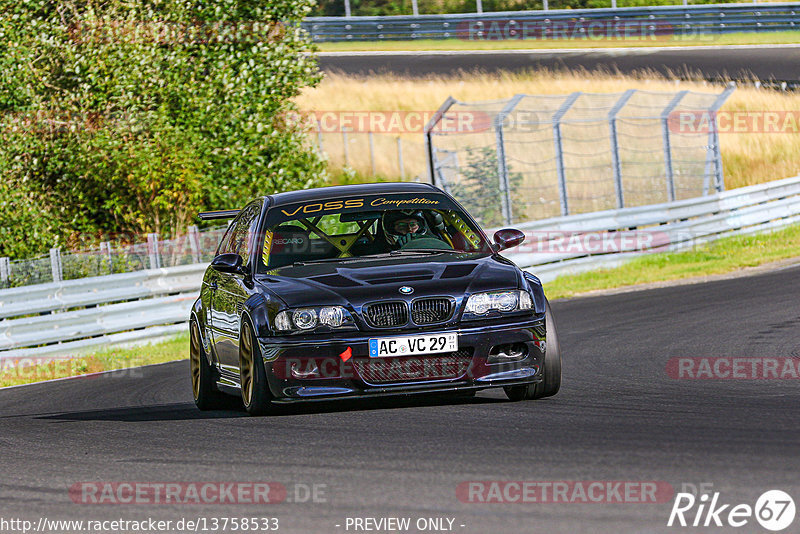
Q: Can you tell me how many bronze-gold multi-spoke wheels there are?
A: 2